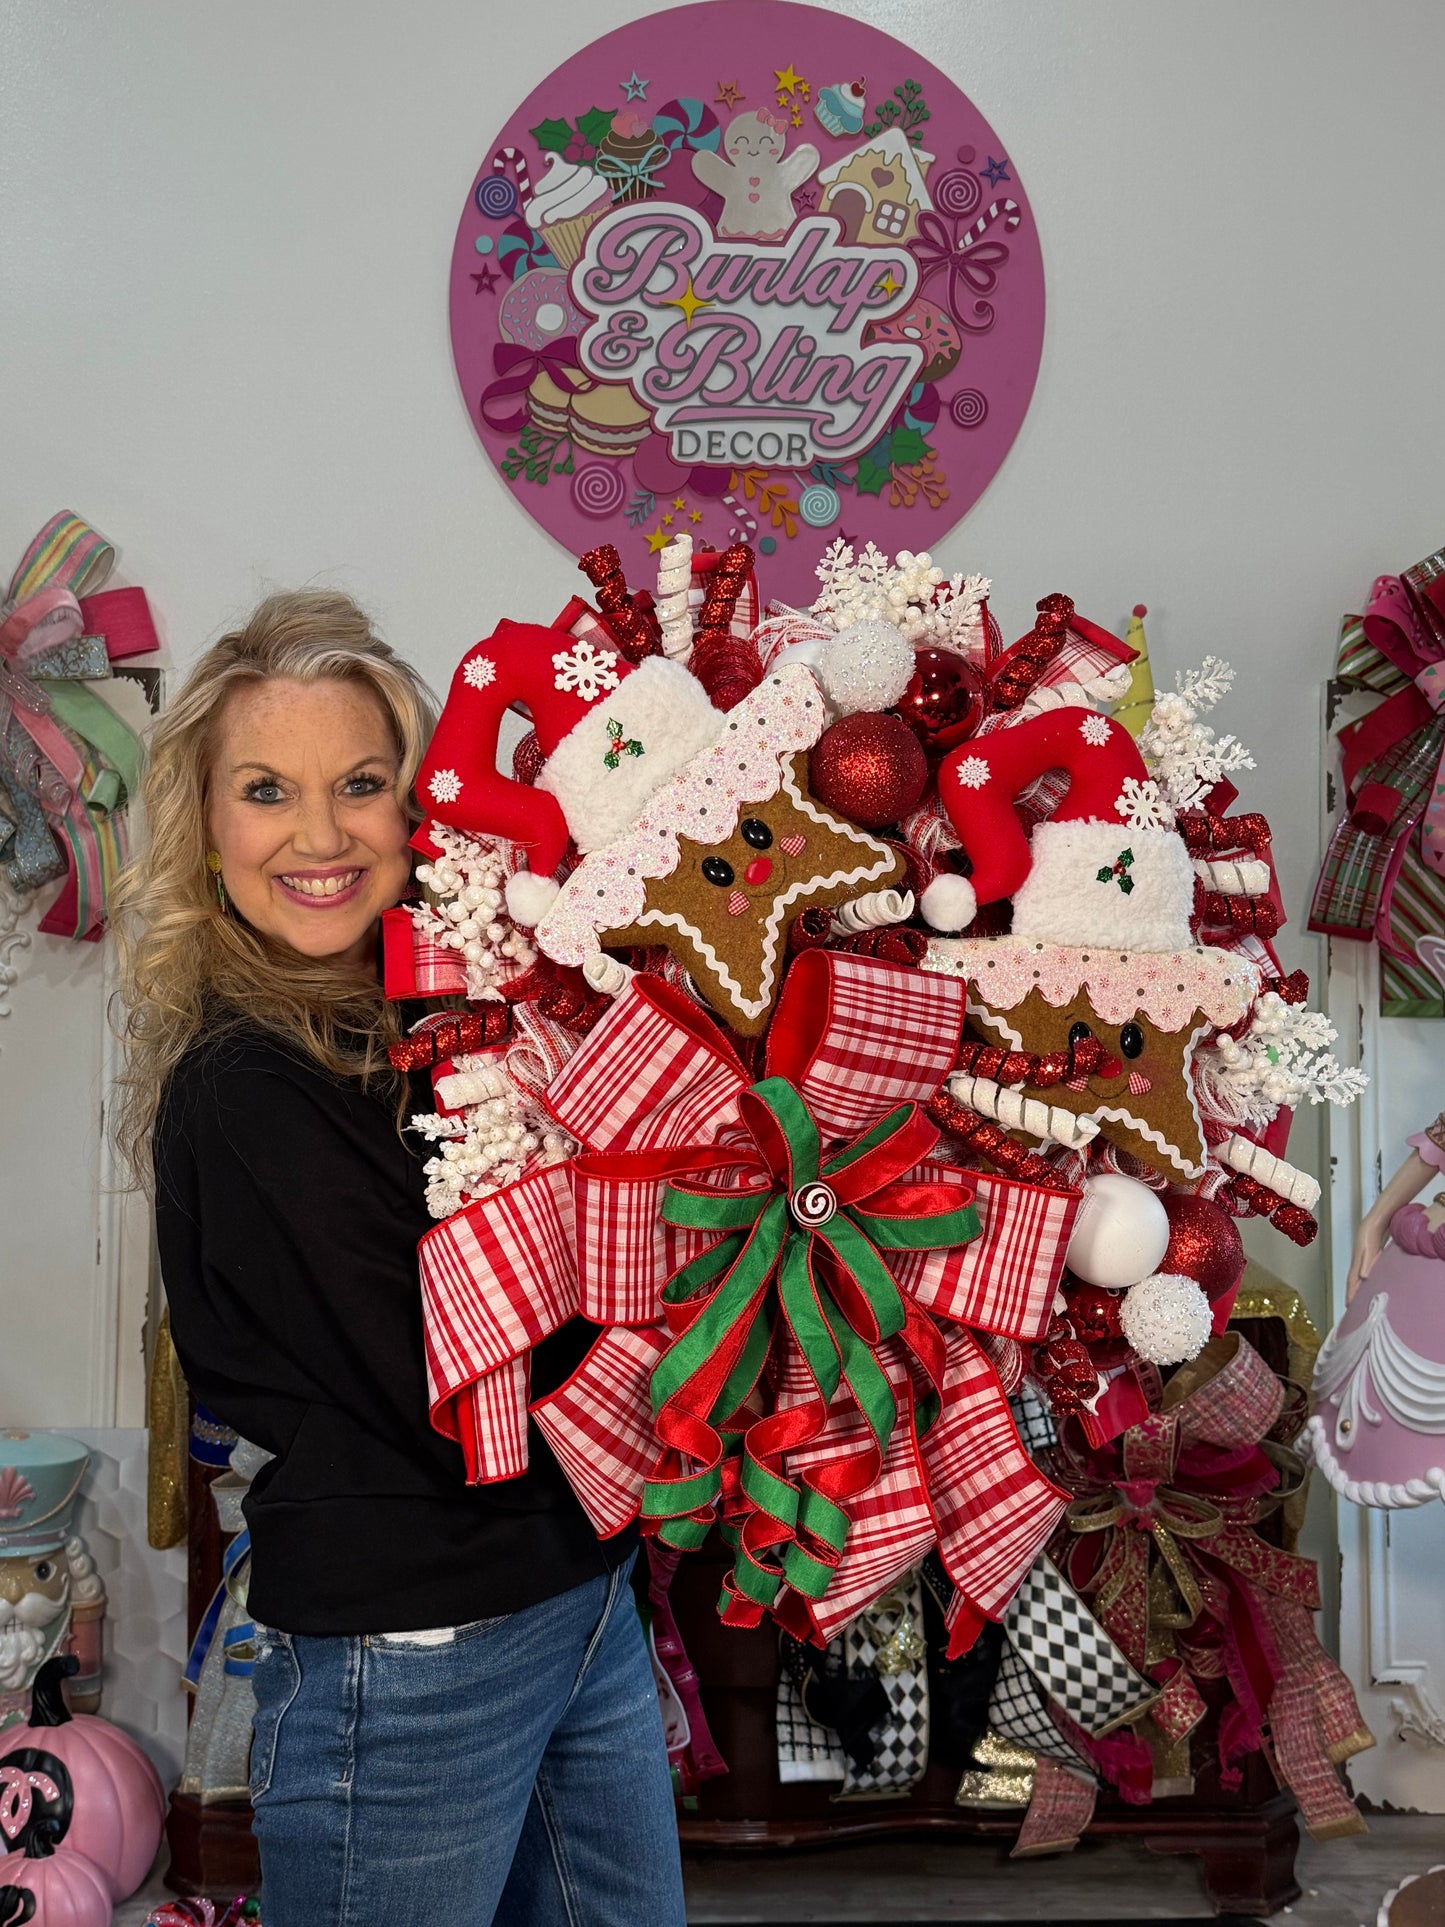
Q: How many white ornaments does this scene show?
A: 4